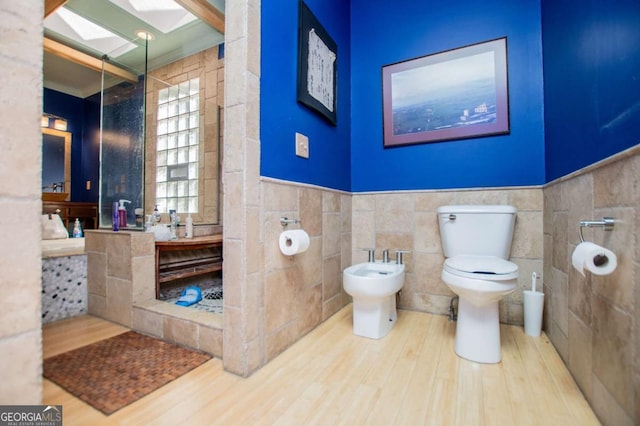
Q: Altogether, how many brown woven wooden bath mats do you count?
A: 1